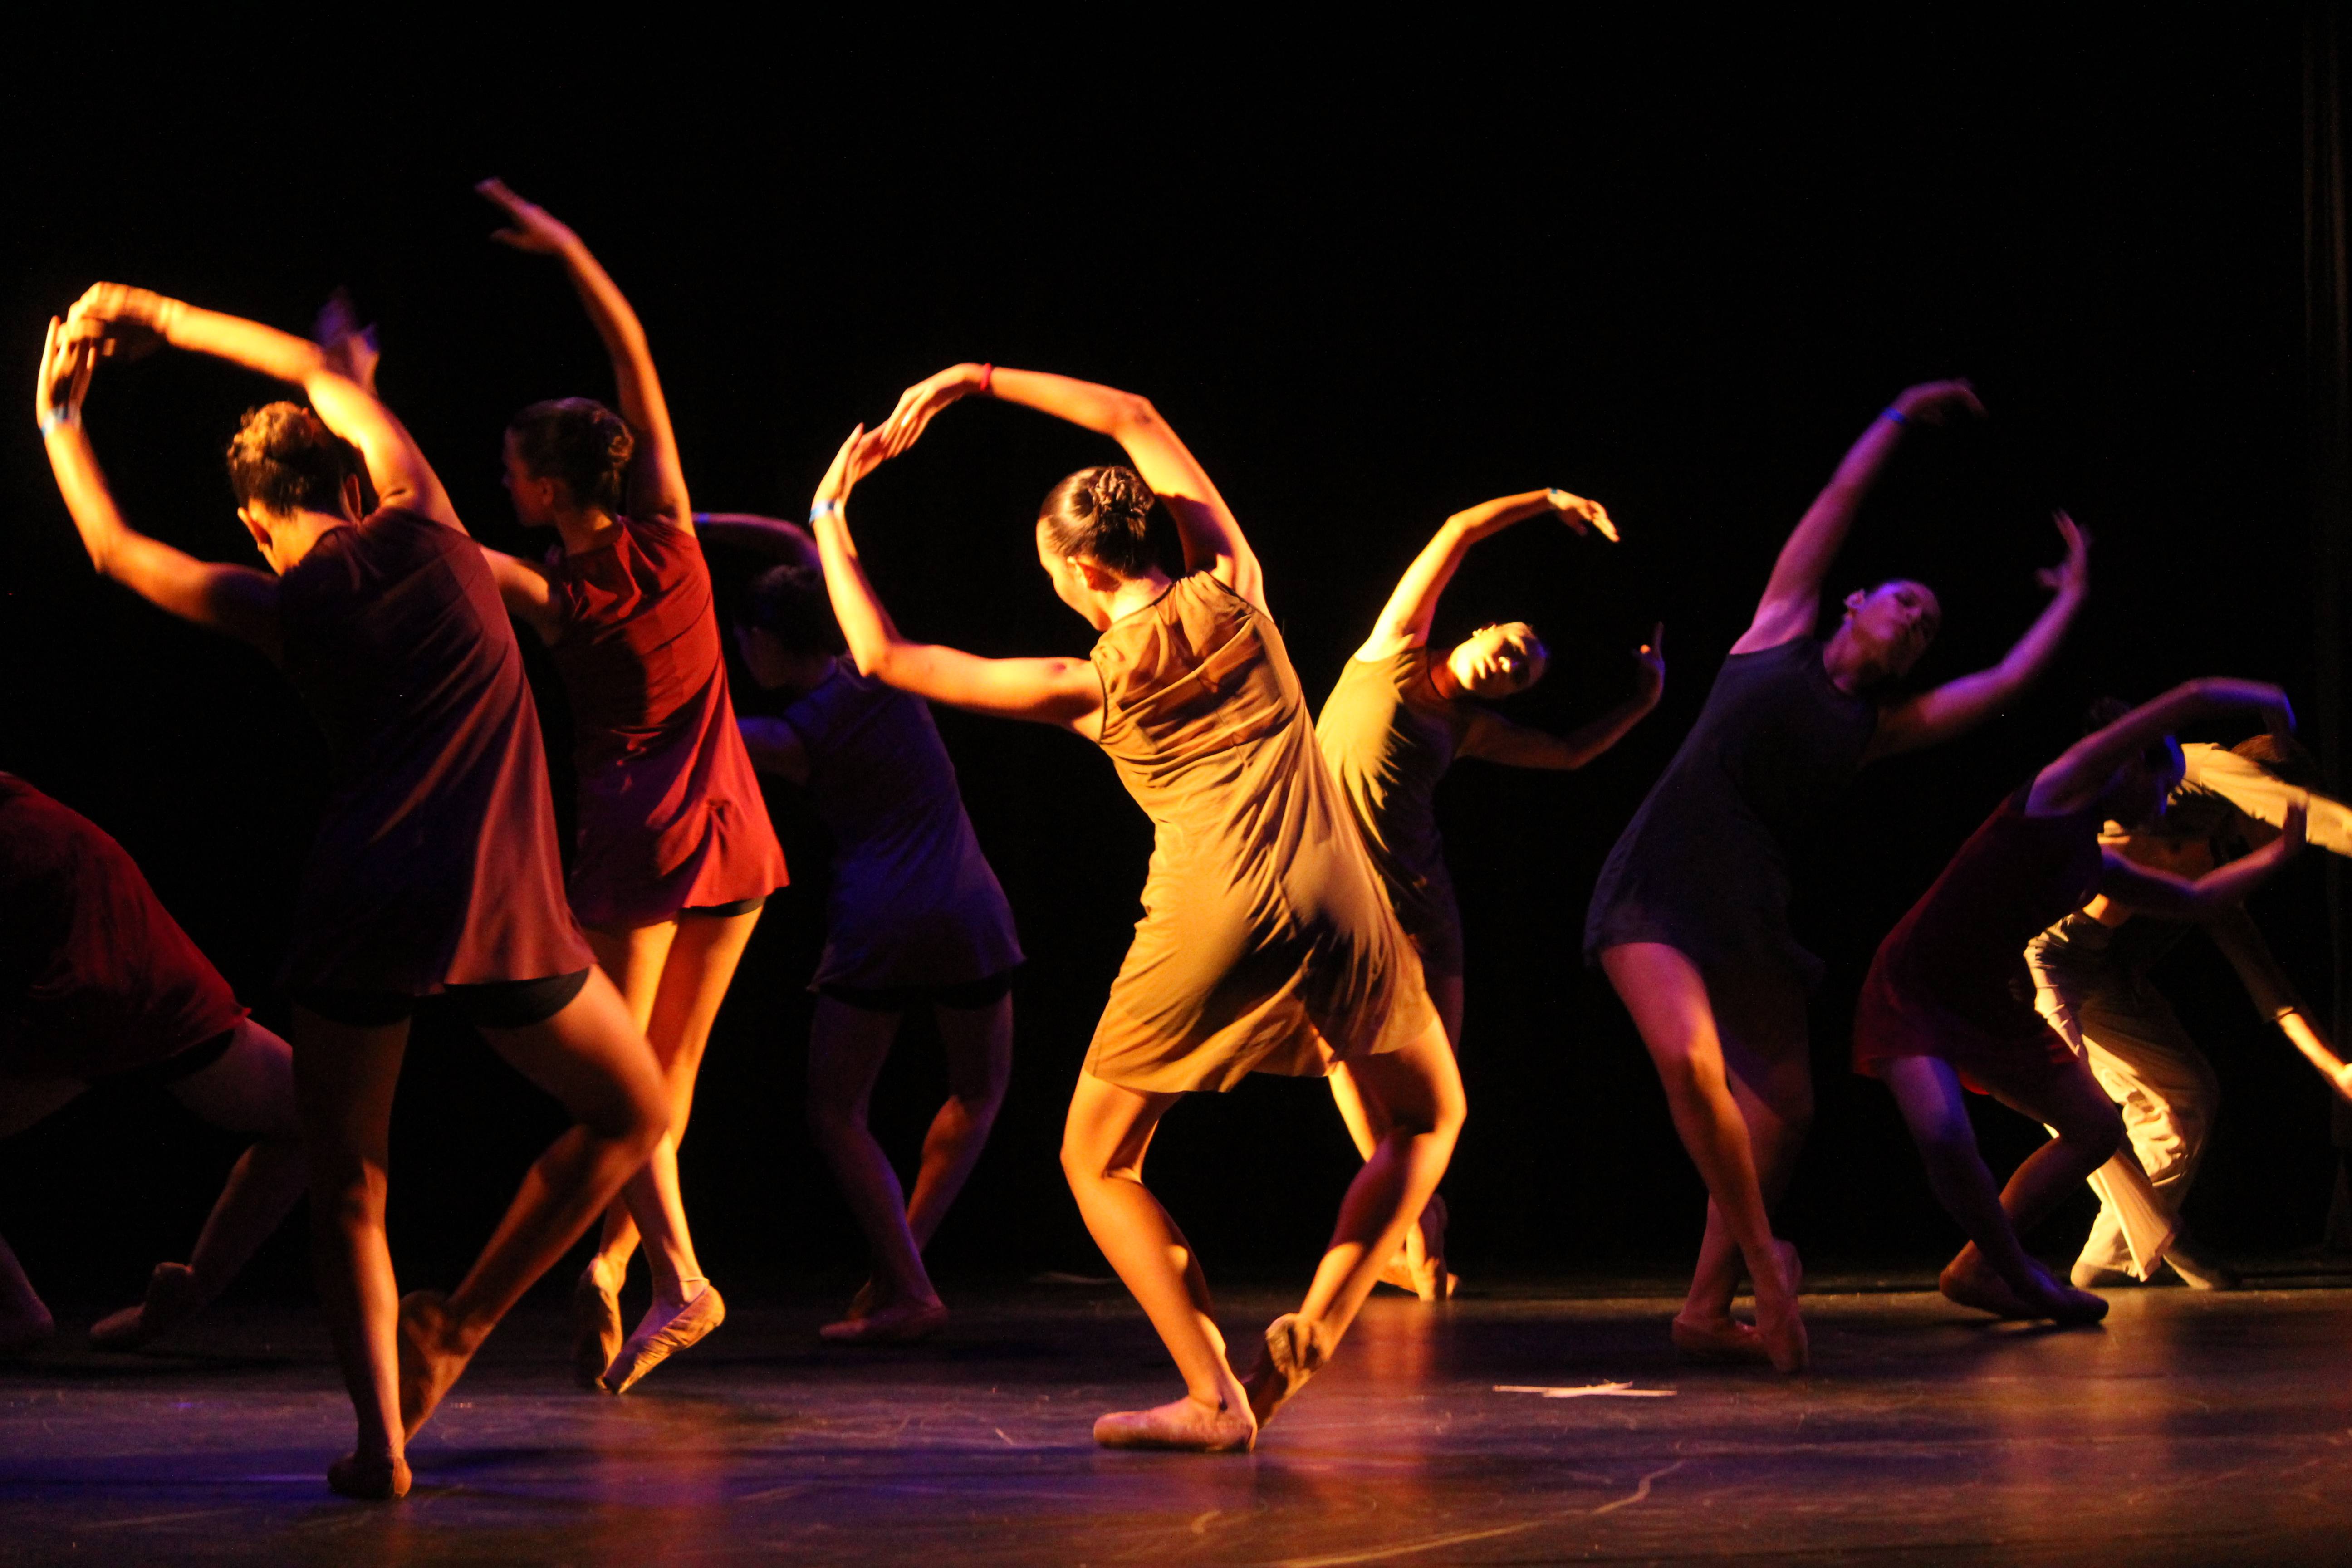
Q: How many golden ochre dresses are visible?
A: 2